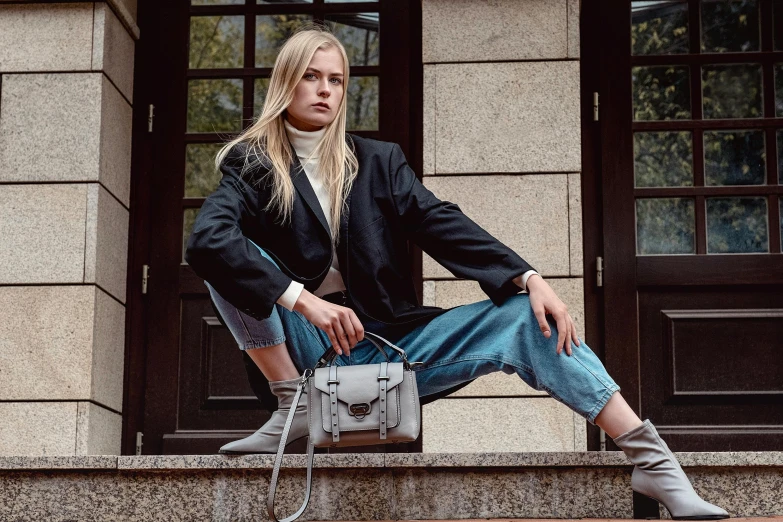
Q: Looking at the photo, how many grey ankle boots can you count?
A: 2